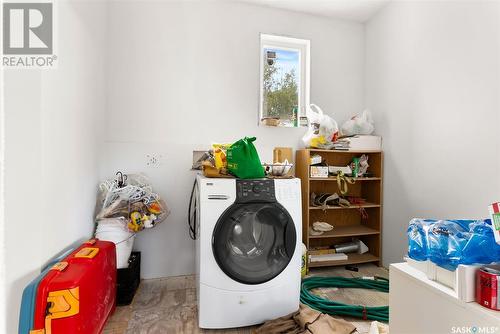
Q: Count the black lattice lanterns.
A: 0